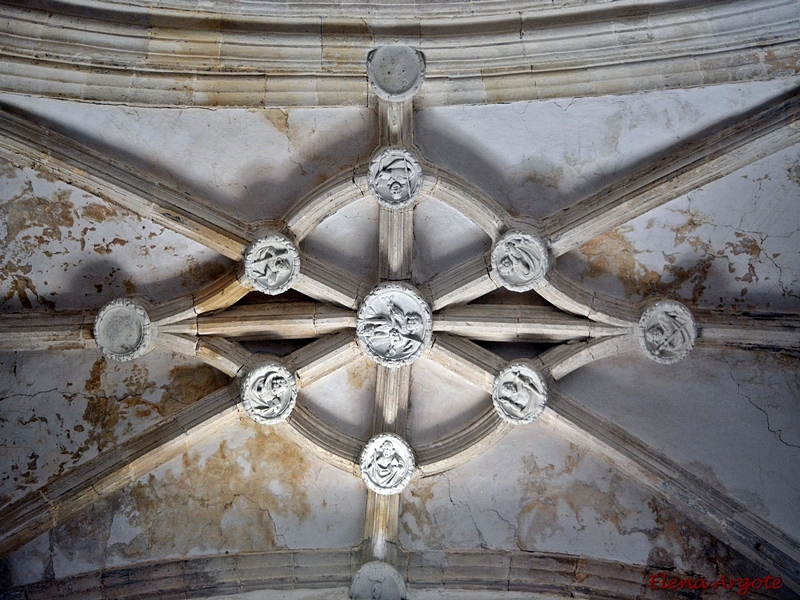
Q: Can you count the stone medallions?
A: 11